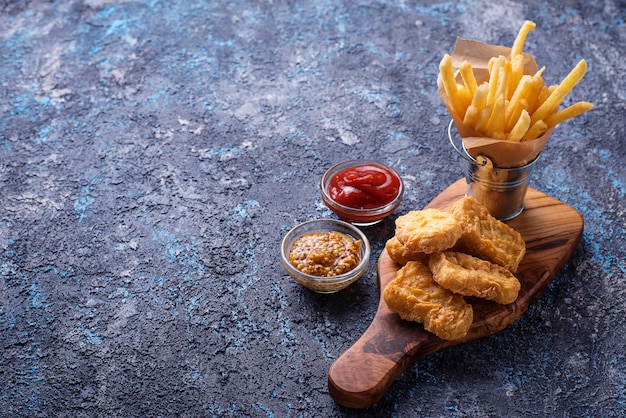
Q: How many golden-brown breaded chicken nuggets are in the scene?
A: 5